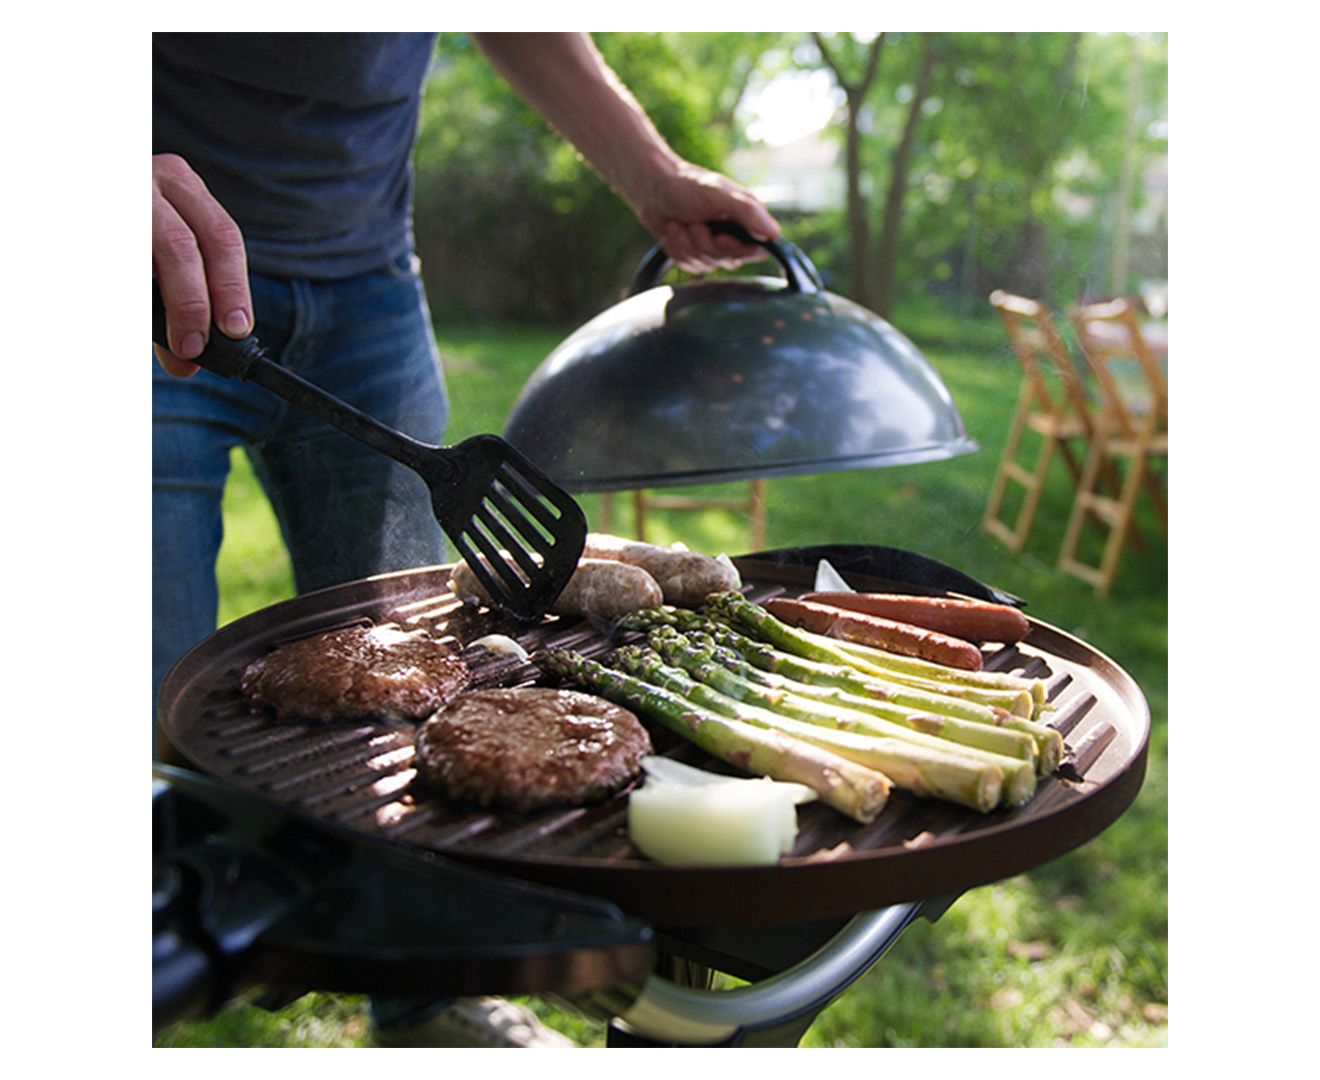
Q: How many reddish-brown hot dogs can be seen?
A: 2